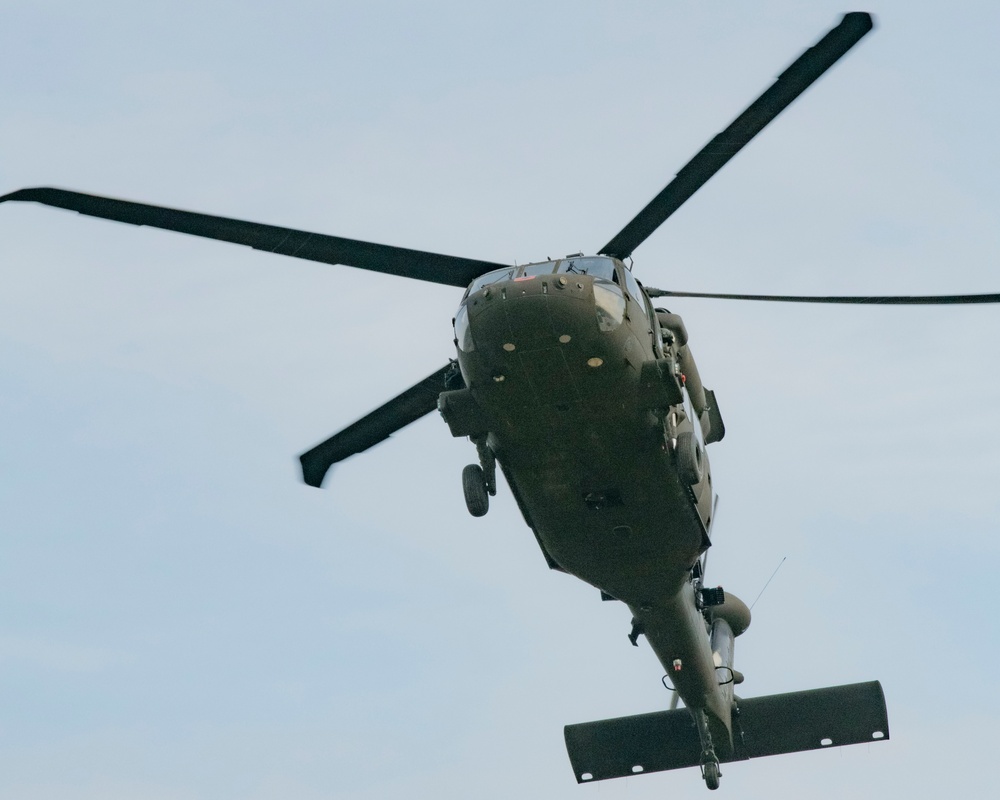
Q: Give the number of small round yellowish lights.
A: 3